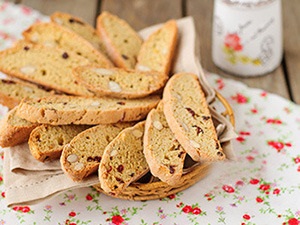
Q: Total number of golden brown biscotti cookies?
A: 14